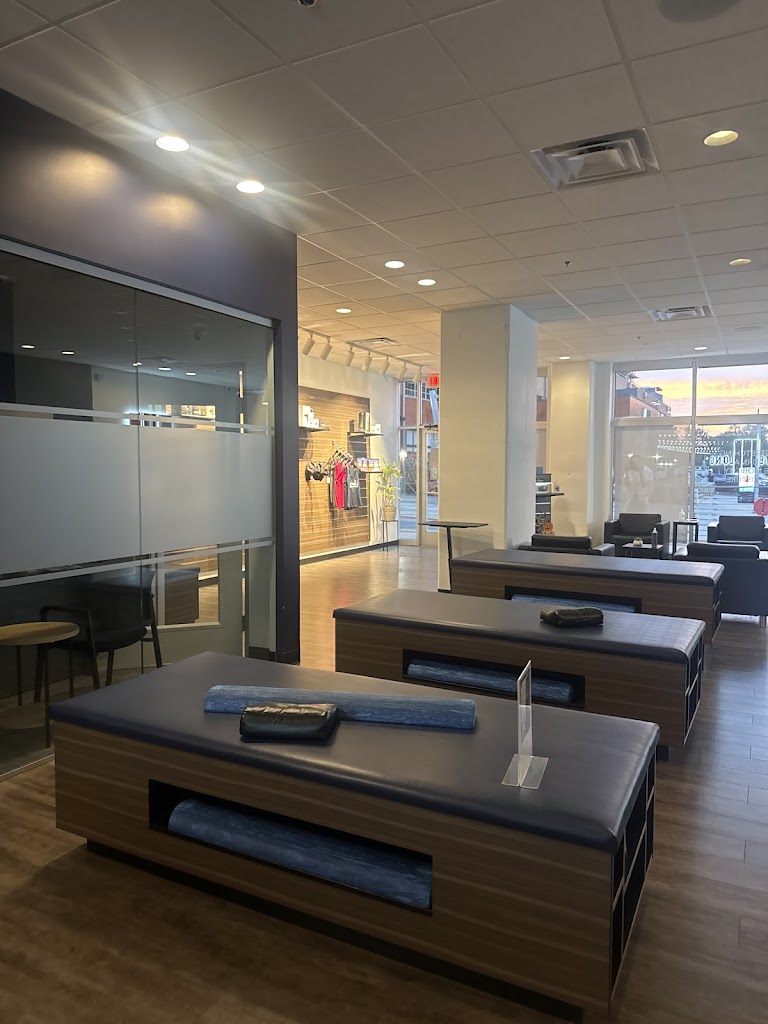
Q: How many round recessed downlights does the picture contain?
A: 9